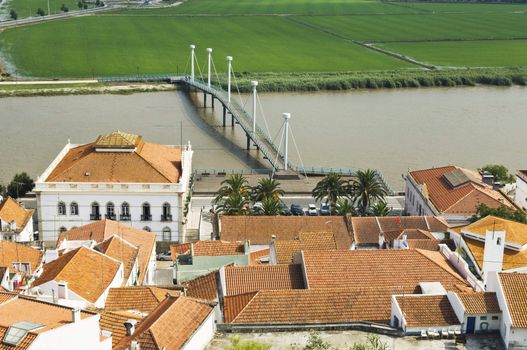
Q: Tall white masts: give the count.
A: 5